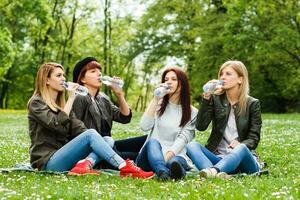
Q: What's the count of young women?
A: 4